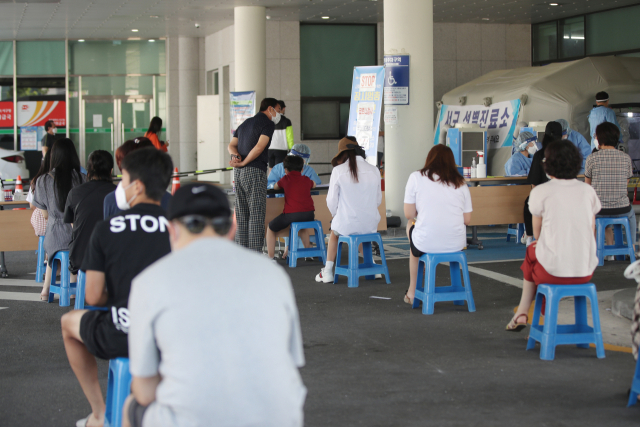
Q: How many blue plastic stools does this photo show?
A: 11